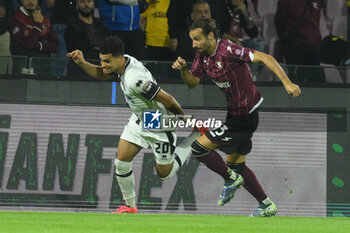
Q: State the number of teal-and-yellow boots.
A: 2